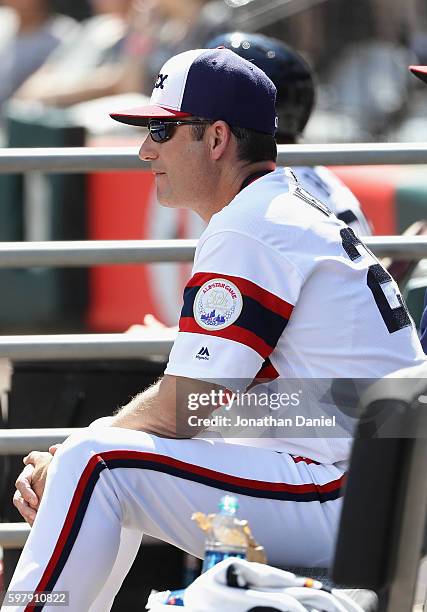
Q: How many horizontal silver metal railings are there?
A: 5